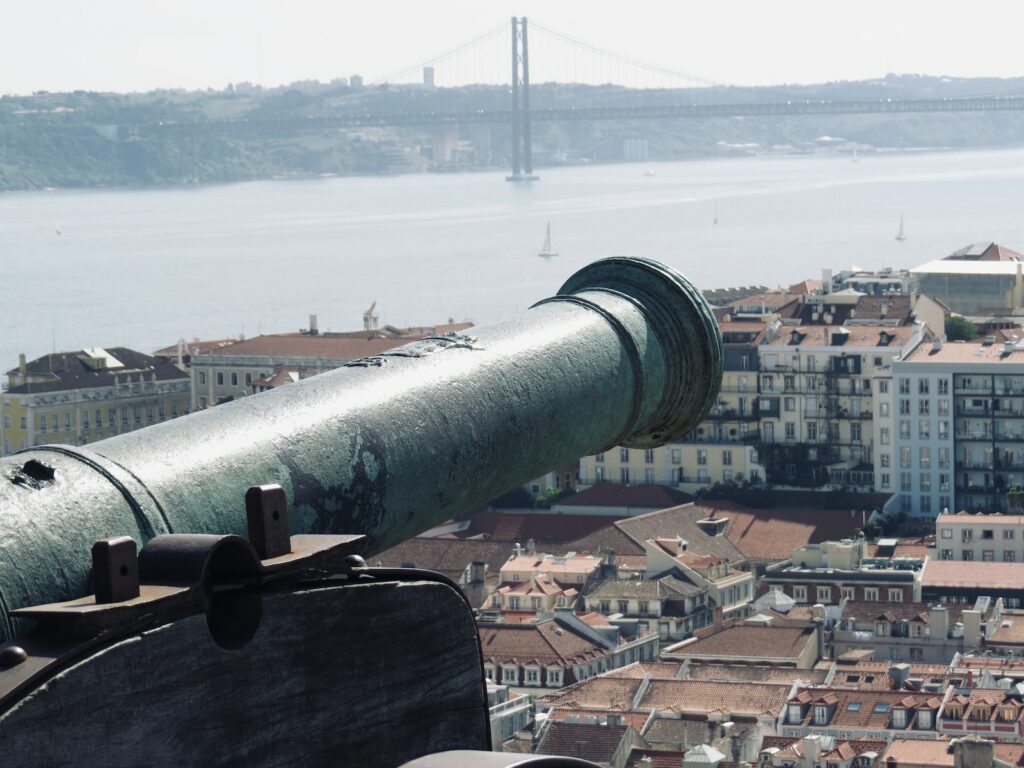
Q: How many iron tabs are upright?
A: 2